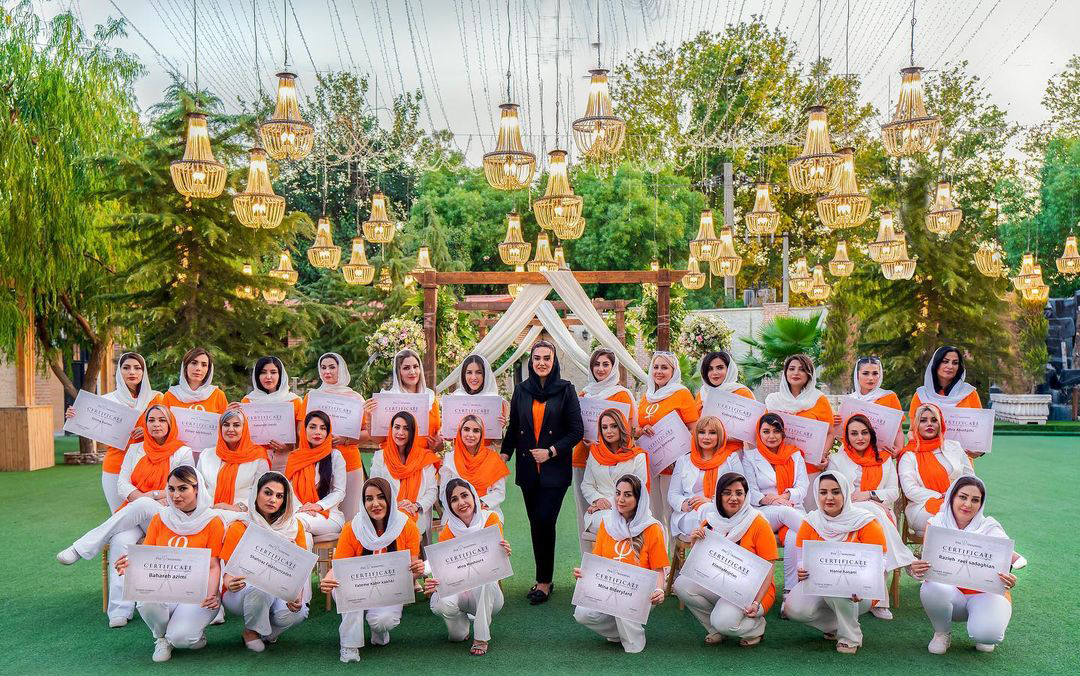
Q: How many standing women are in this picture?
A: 13